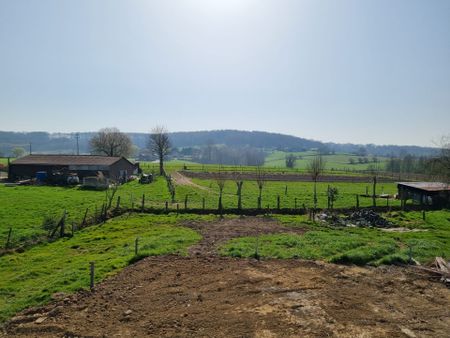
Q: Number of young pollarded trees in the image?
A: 5